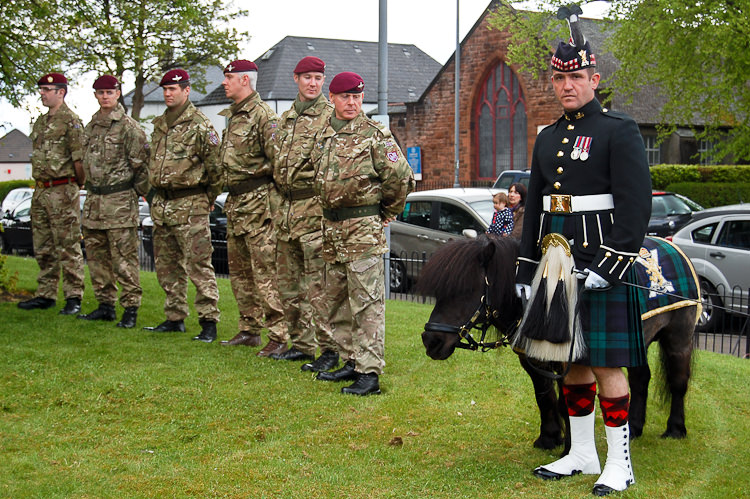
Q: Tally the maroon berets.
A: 6